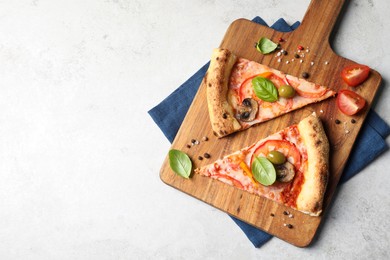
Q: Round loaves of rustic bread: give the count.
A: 0